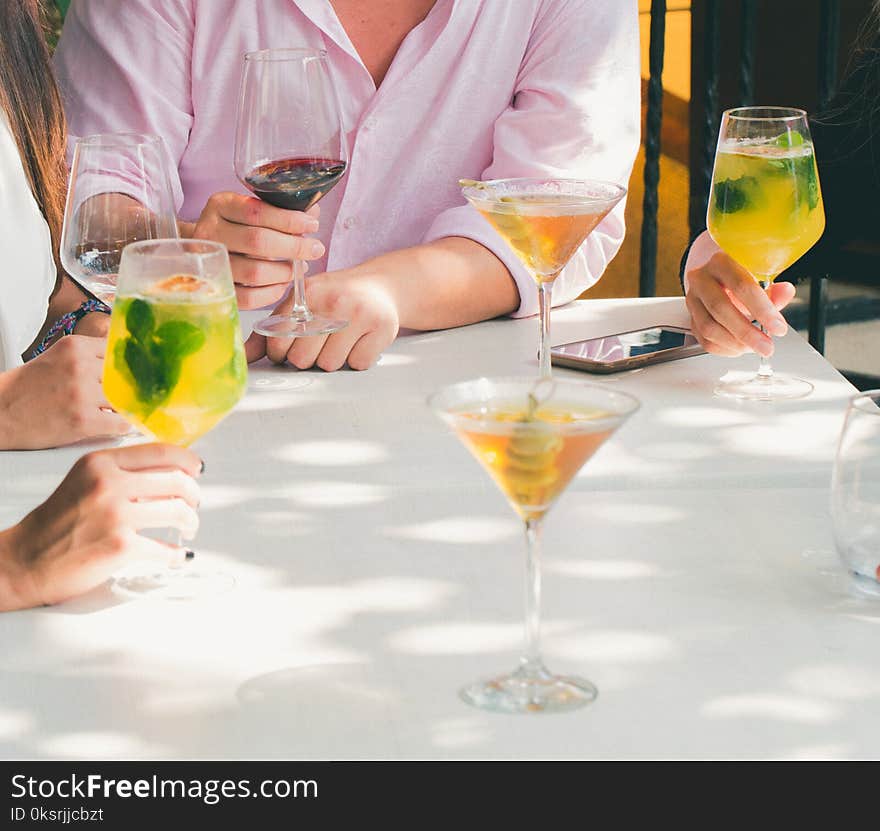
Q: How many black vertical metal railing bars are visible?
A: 4